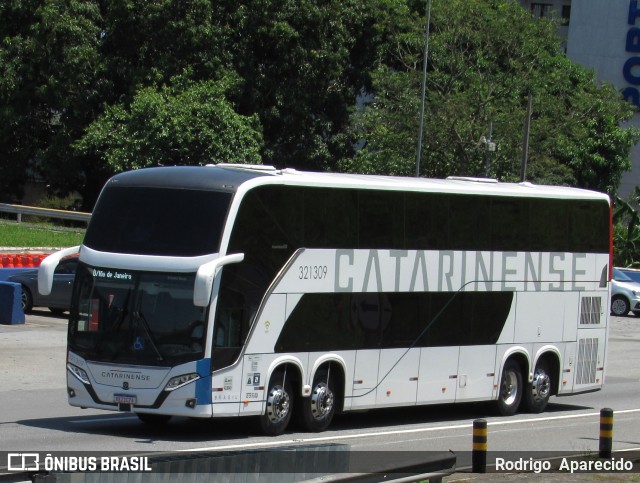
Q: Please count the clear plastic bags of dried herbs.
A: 0